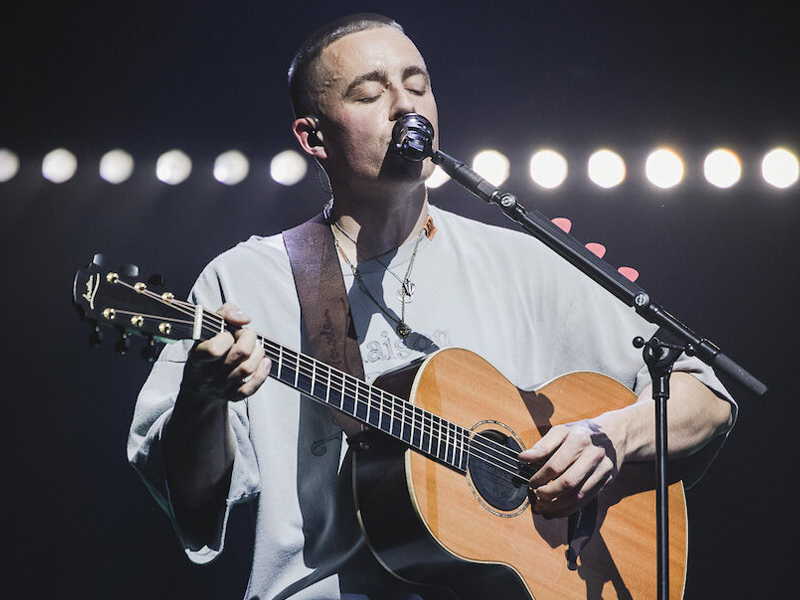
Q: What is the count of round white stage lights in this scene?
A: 13